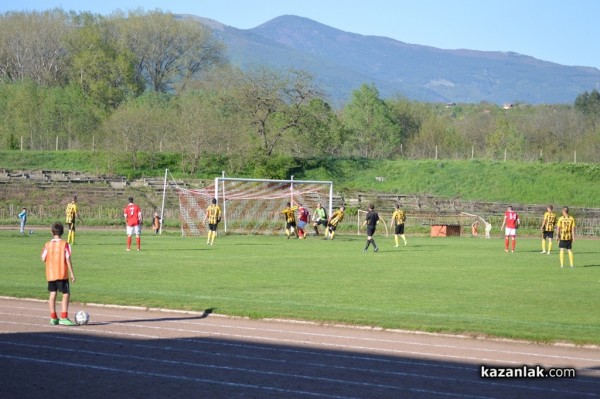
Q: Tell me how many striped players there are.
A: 7